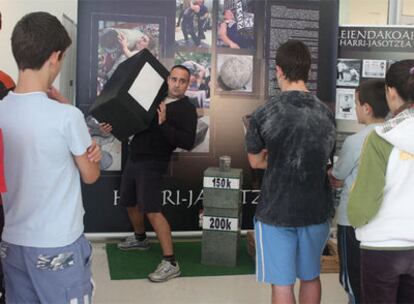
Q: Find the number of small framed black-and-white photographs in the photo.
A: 3